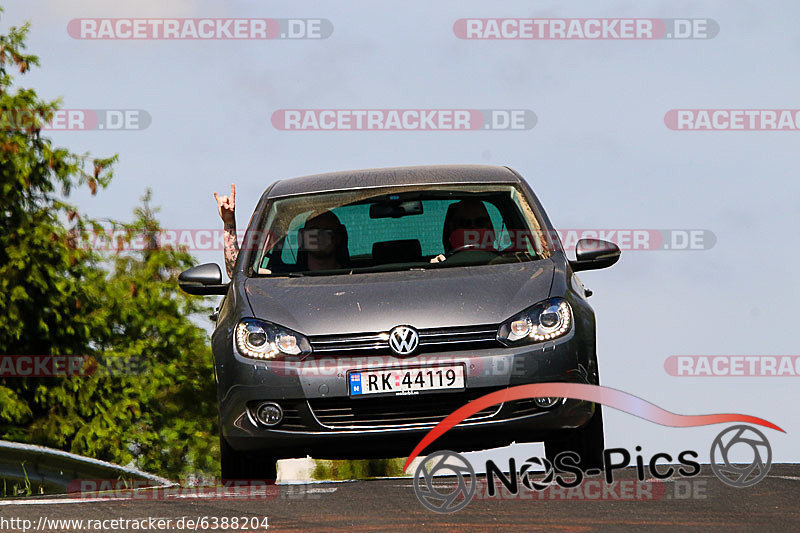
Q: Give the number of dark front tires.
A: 2